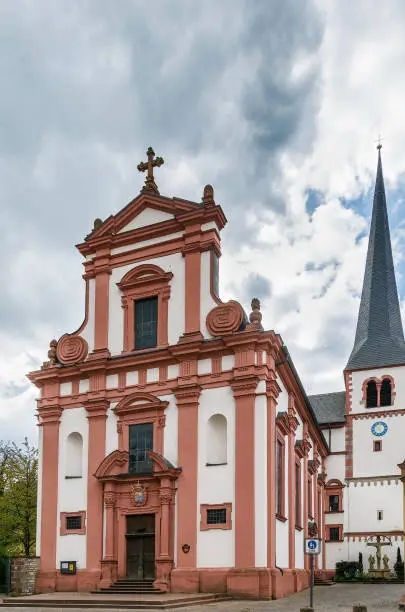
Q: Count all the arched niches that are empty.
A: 2